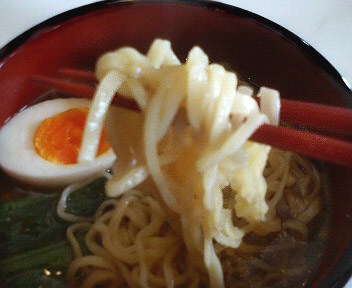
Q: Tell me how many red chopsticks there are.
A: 2